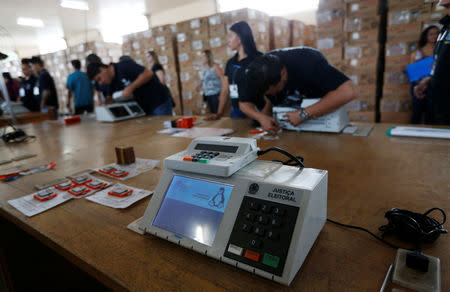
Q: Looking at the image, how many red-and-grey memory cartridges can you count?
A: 8